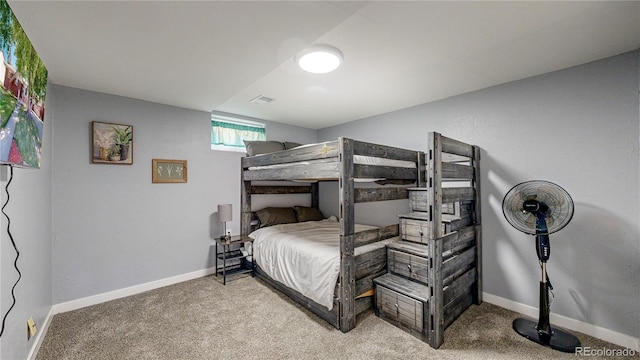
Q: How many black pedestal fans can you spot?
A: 1